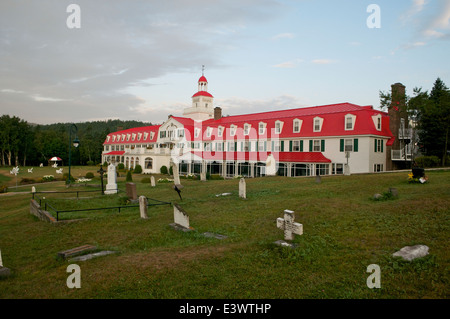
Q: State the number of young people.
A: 0